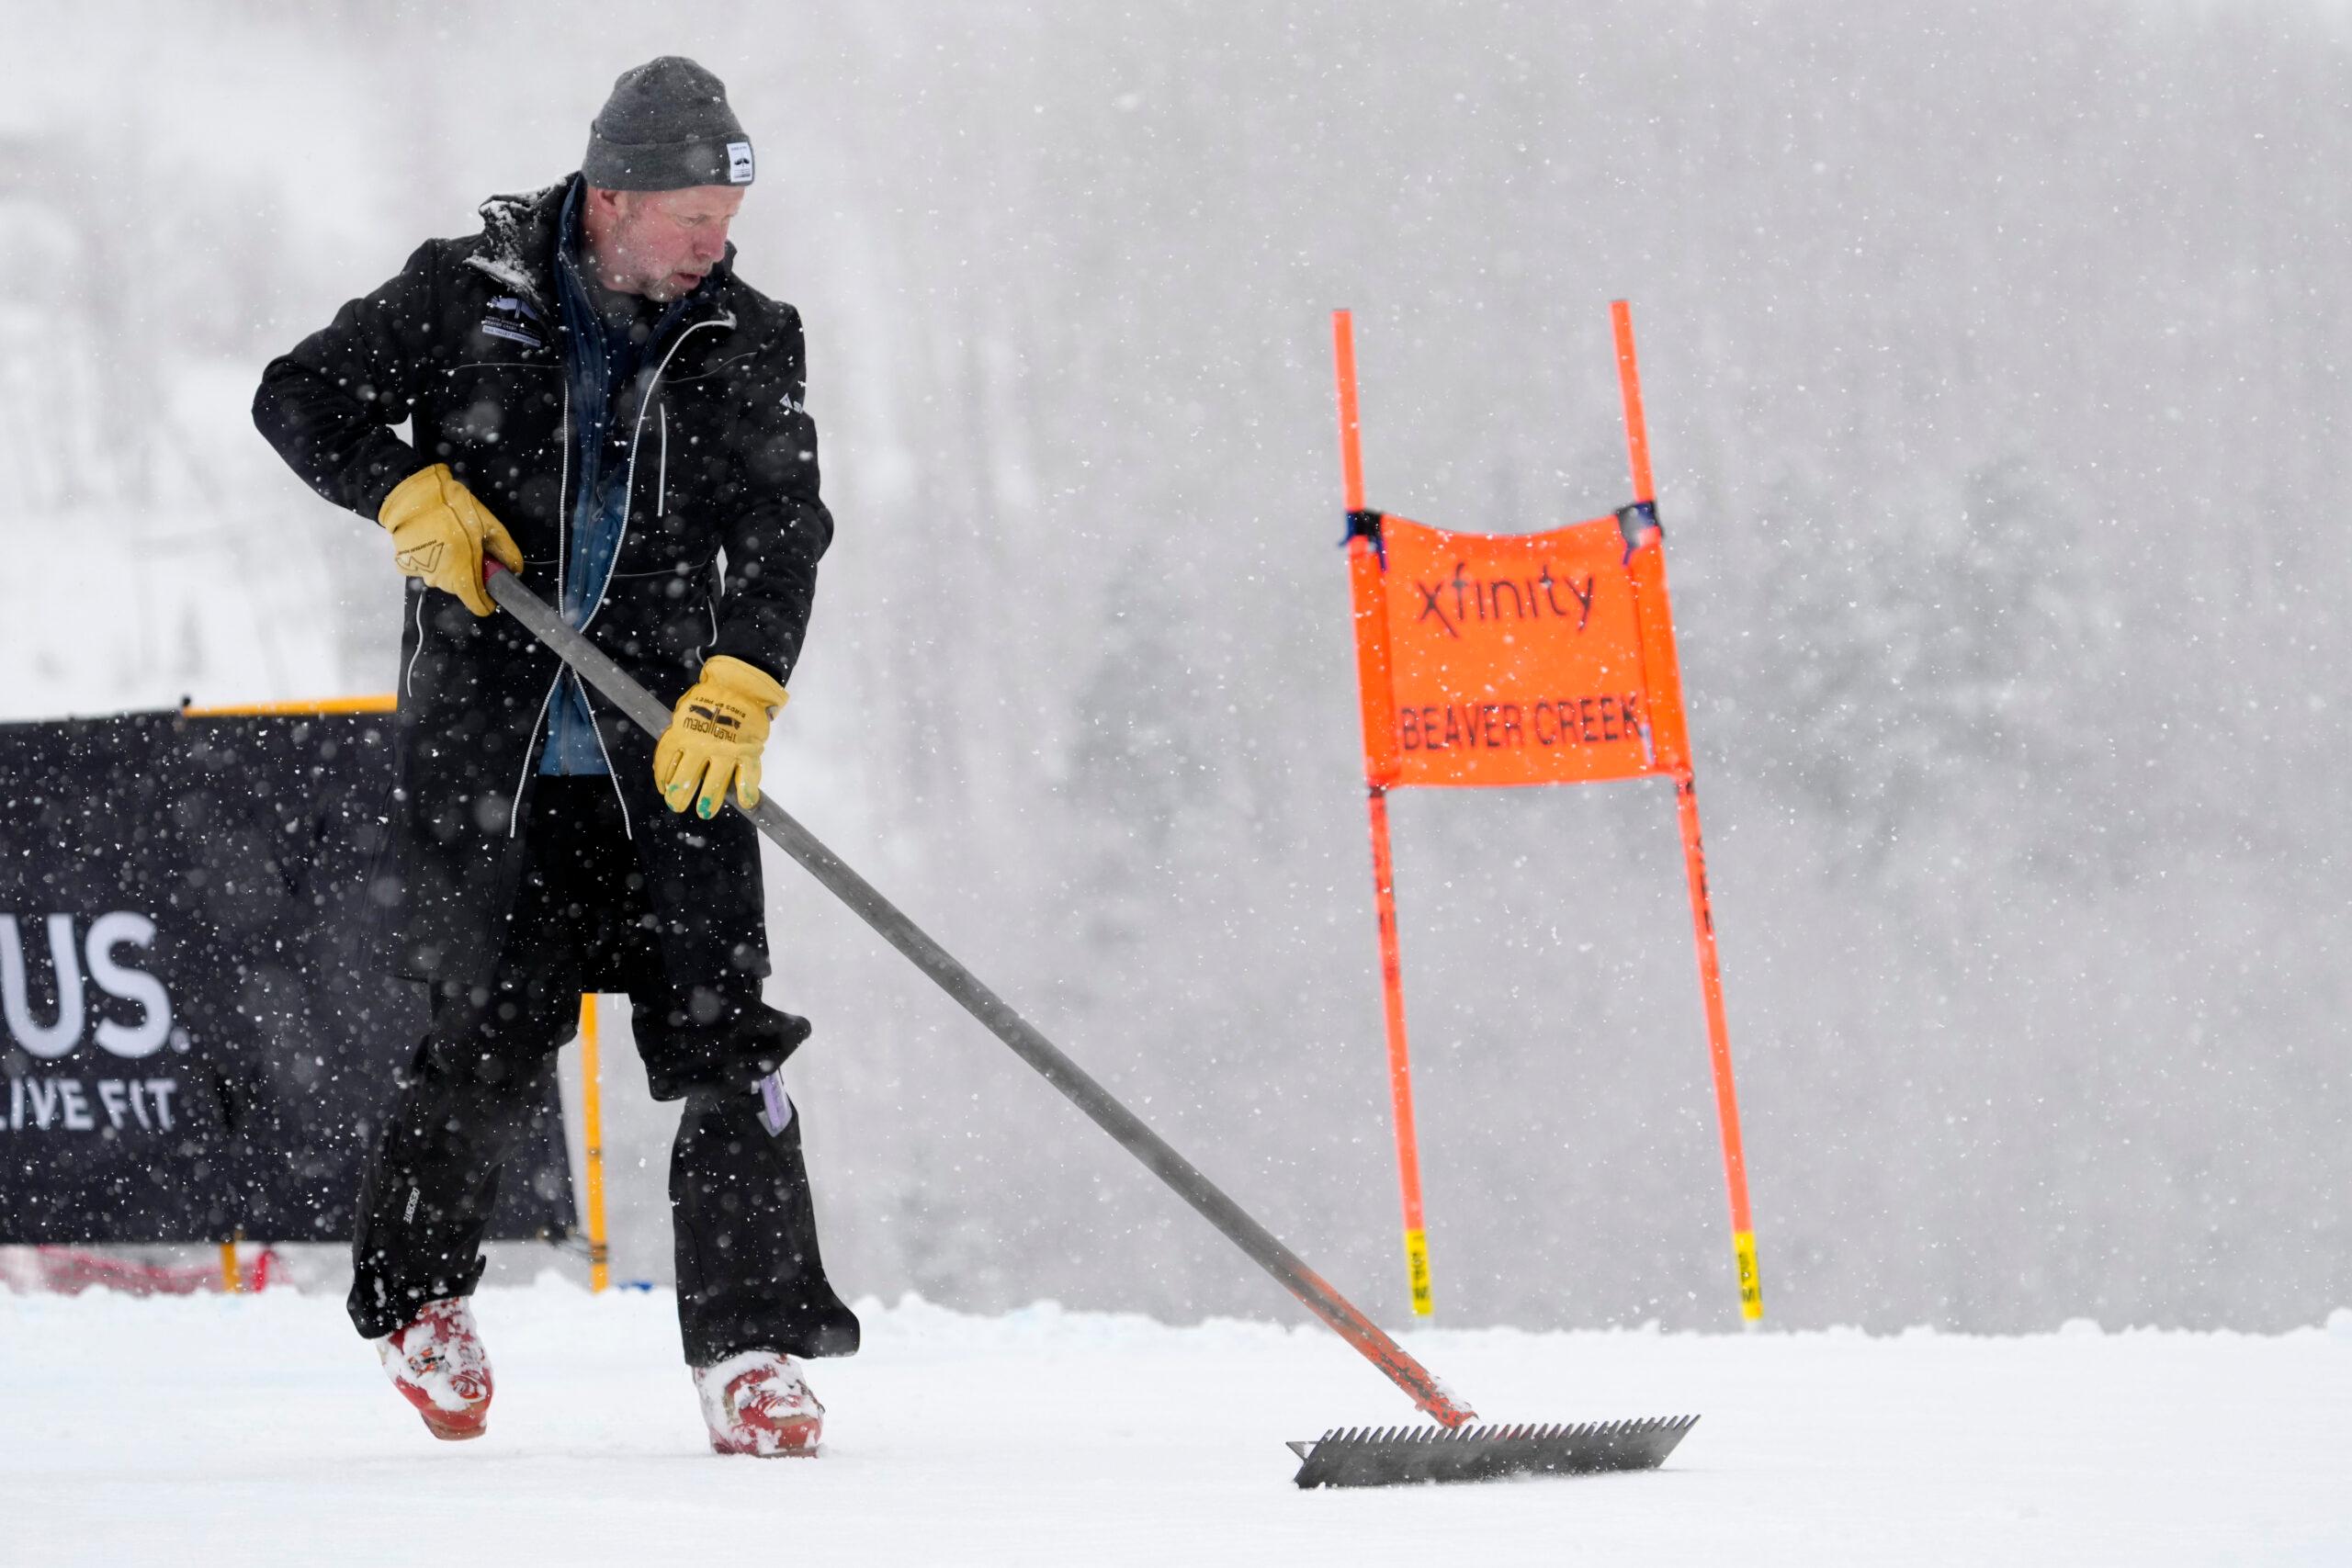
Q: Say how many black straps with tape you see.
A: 2